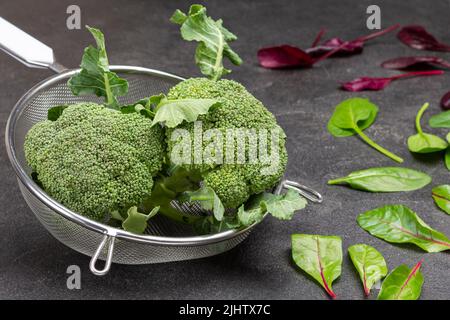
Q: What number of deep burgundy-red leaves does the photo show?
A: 6